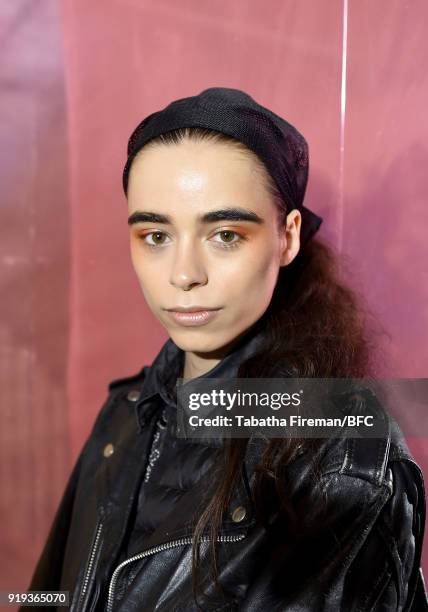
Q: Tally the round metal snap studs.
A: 3